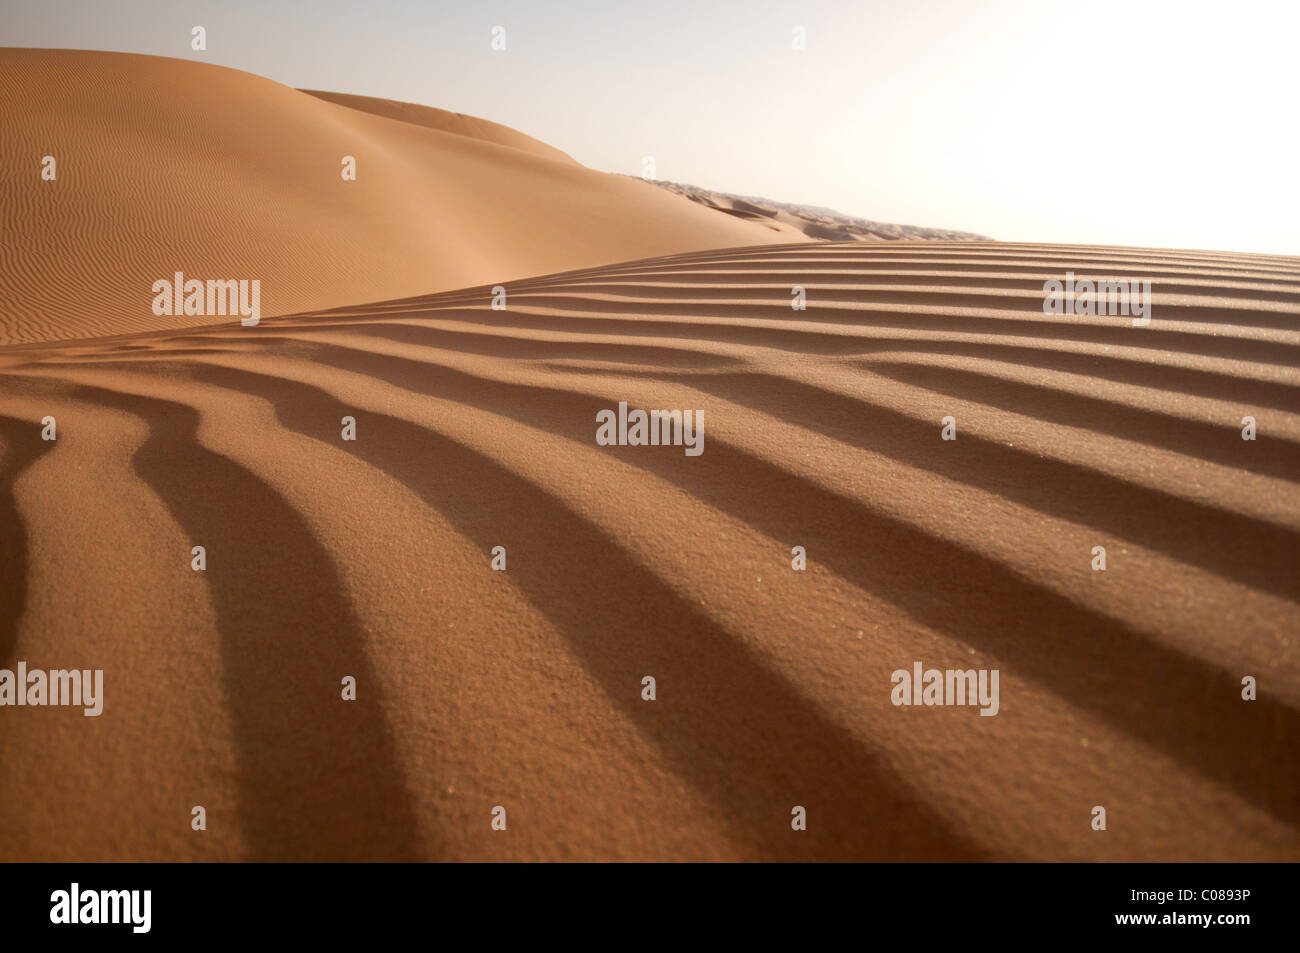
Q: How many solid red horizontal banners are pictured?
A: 0